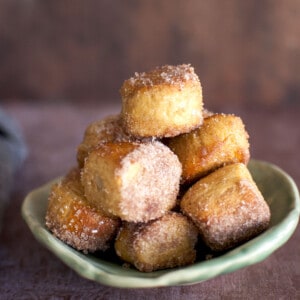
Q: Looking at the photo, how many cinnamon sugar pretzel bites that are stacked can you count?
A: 7